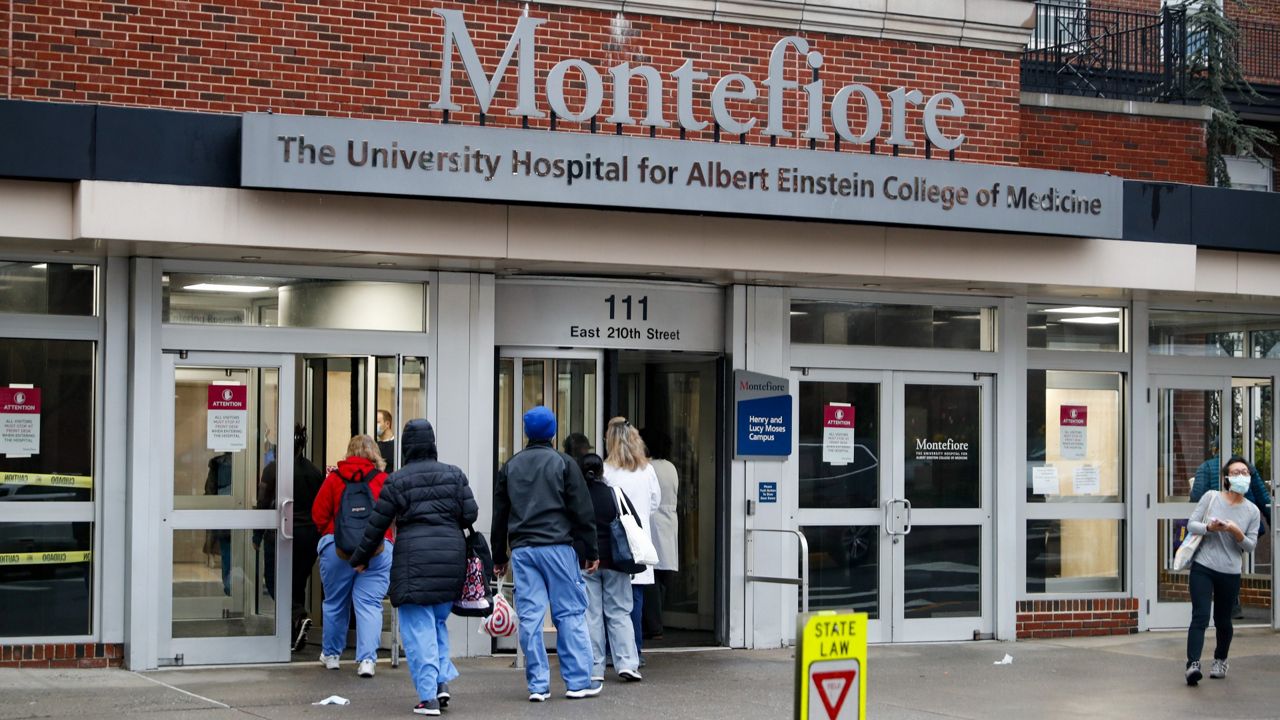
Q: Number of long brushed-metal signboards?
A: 1